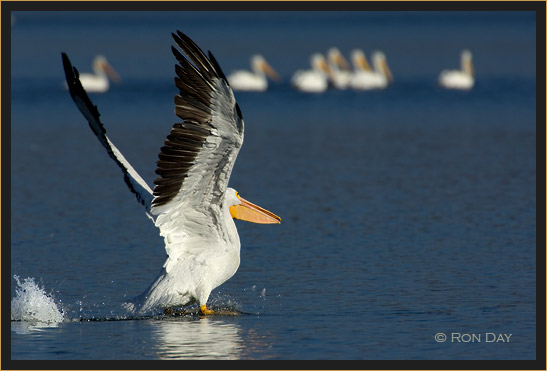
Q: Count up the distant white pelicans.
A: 7